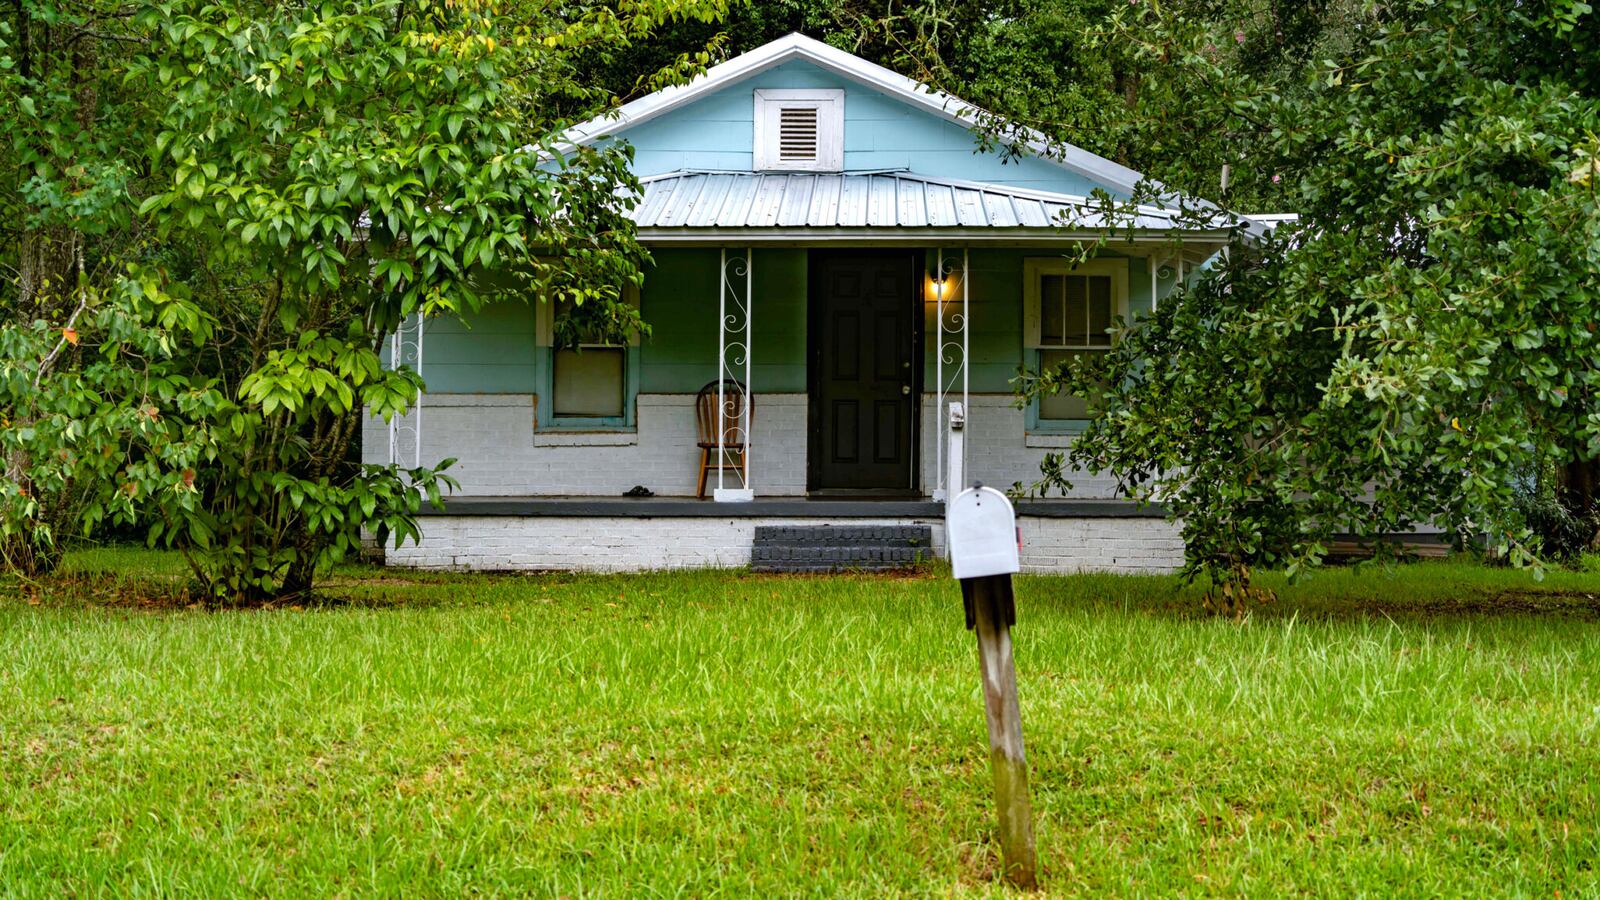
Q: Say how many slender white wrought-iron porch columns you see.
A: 4